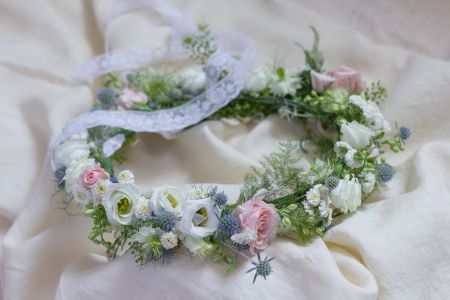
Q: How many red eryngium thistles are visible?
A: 0